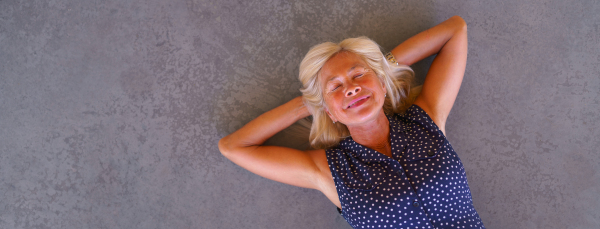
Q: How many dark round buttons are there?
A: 4